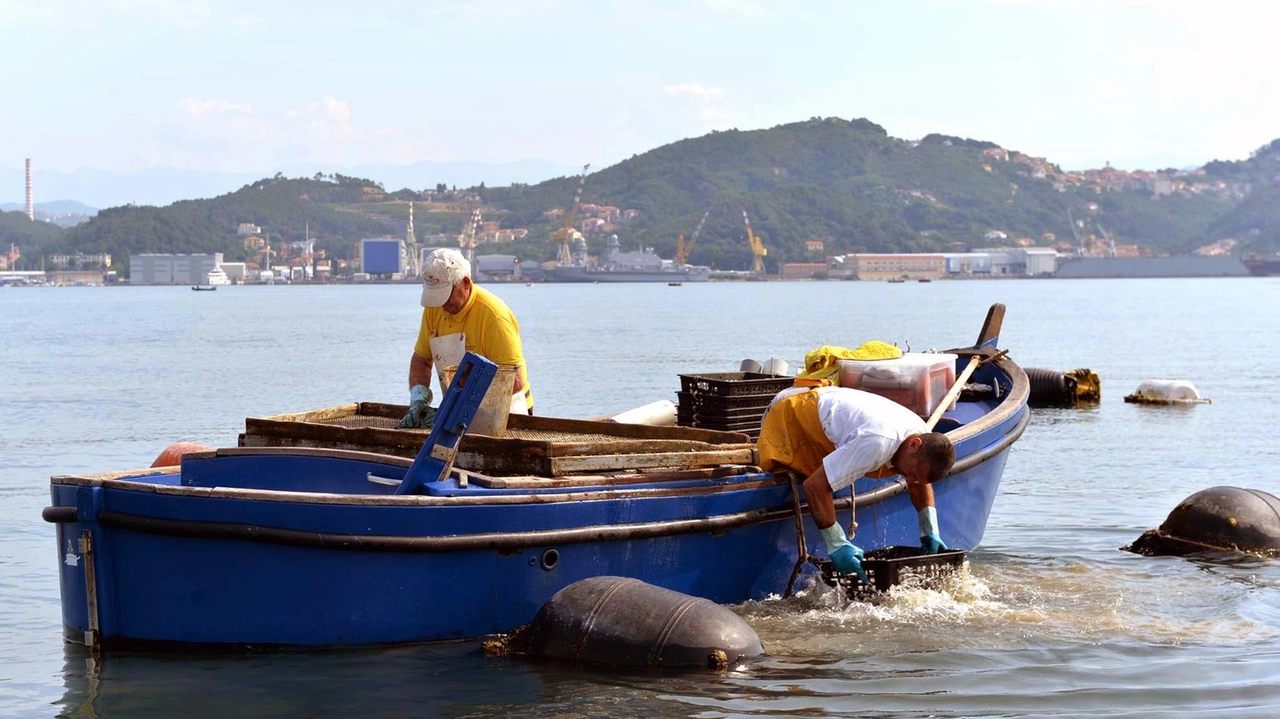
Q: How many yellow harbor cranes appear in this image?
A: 3